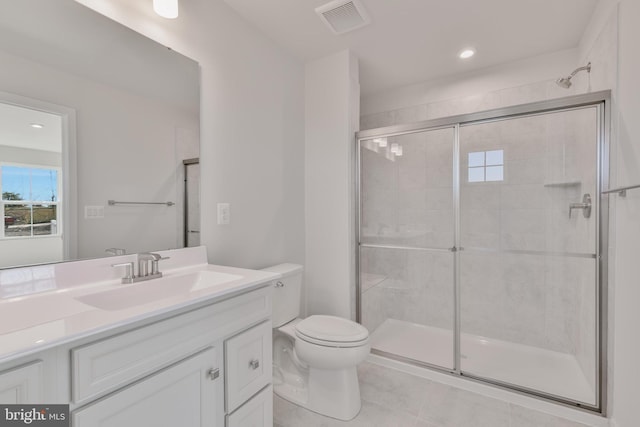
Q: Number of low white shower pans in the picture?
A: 1